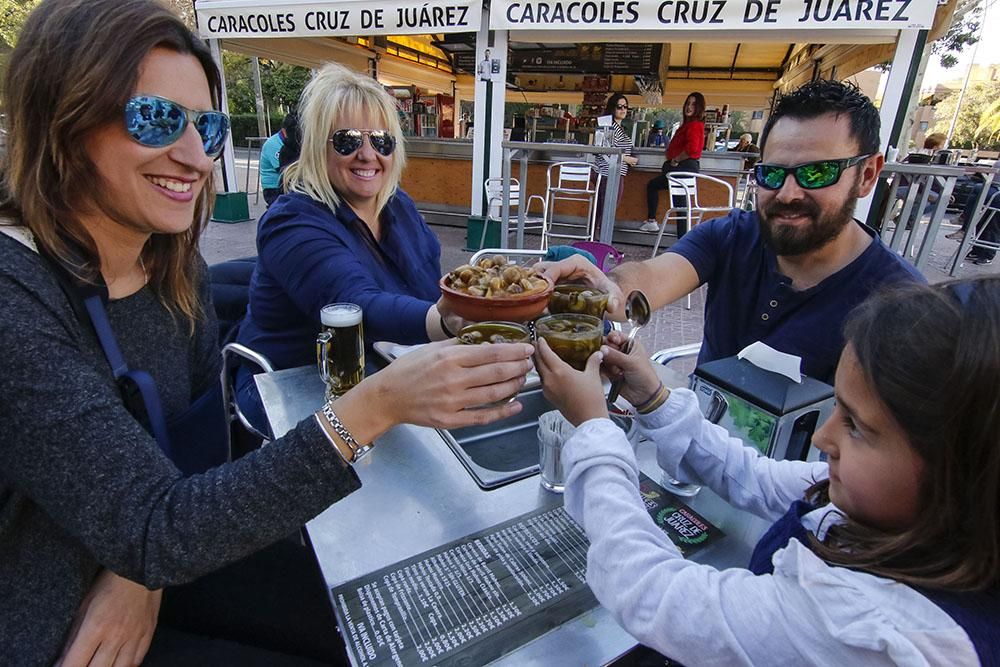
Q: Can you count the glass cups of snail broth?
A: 3